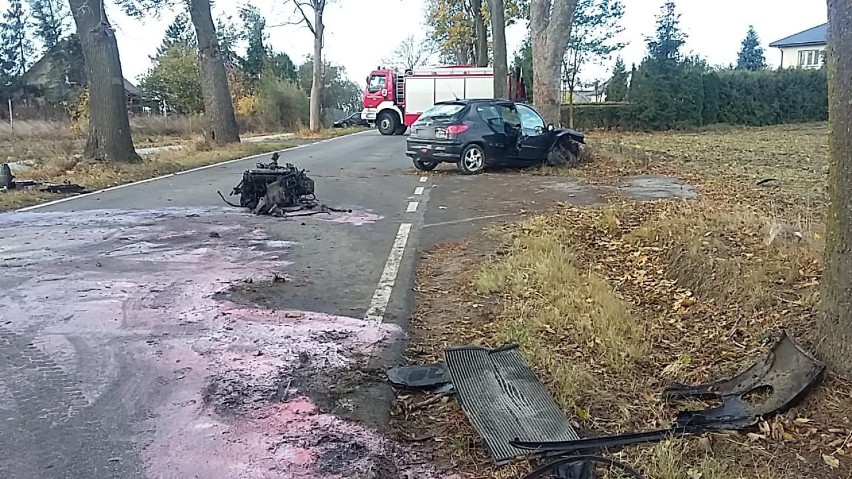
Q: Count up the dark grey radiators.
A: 1